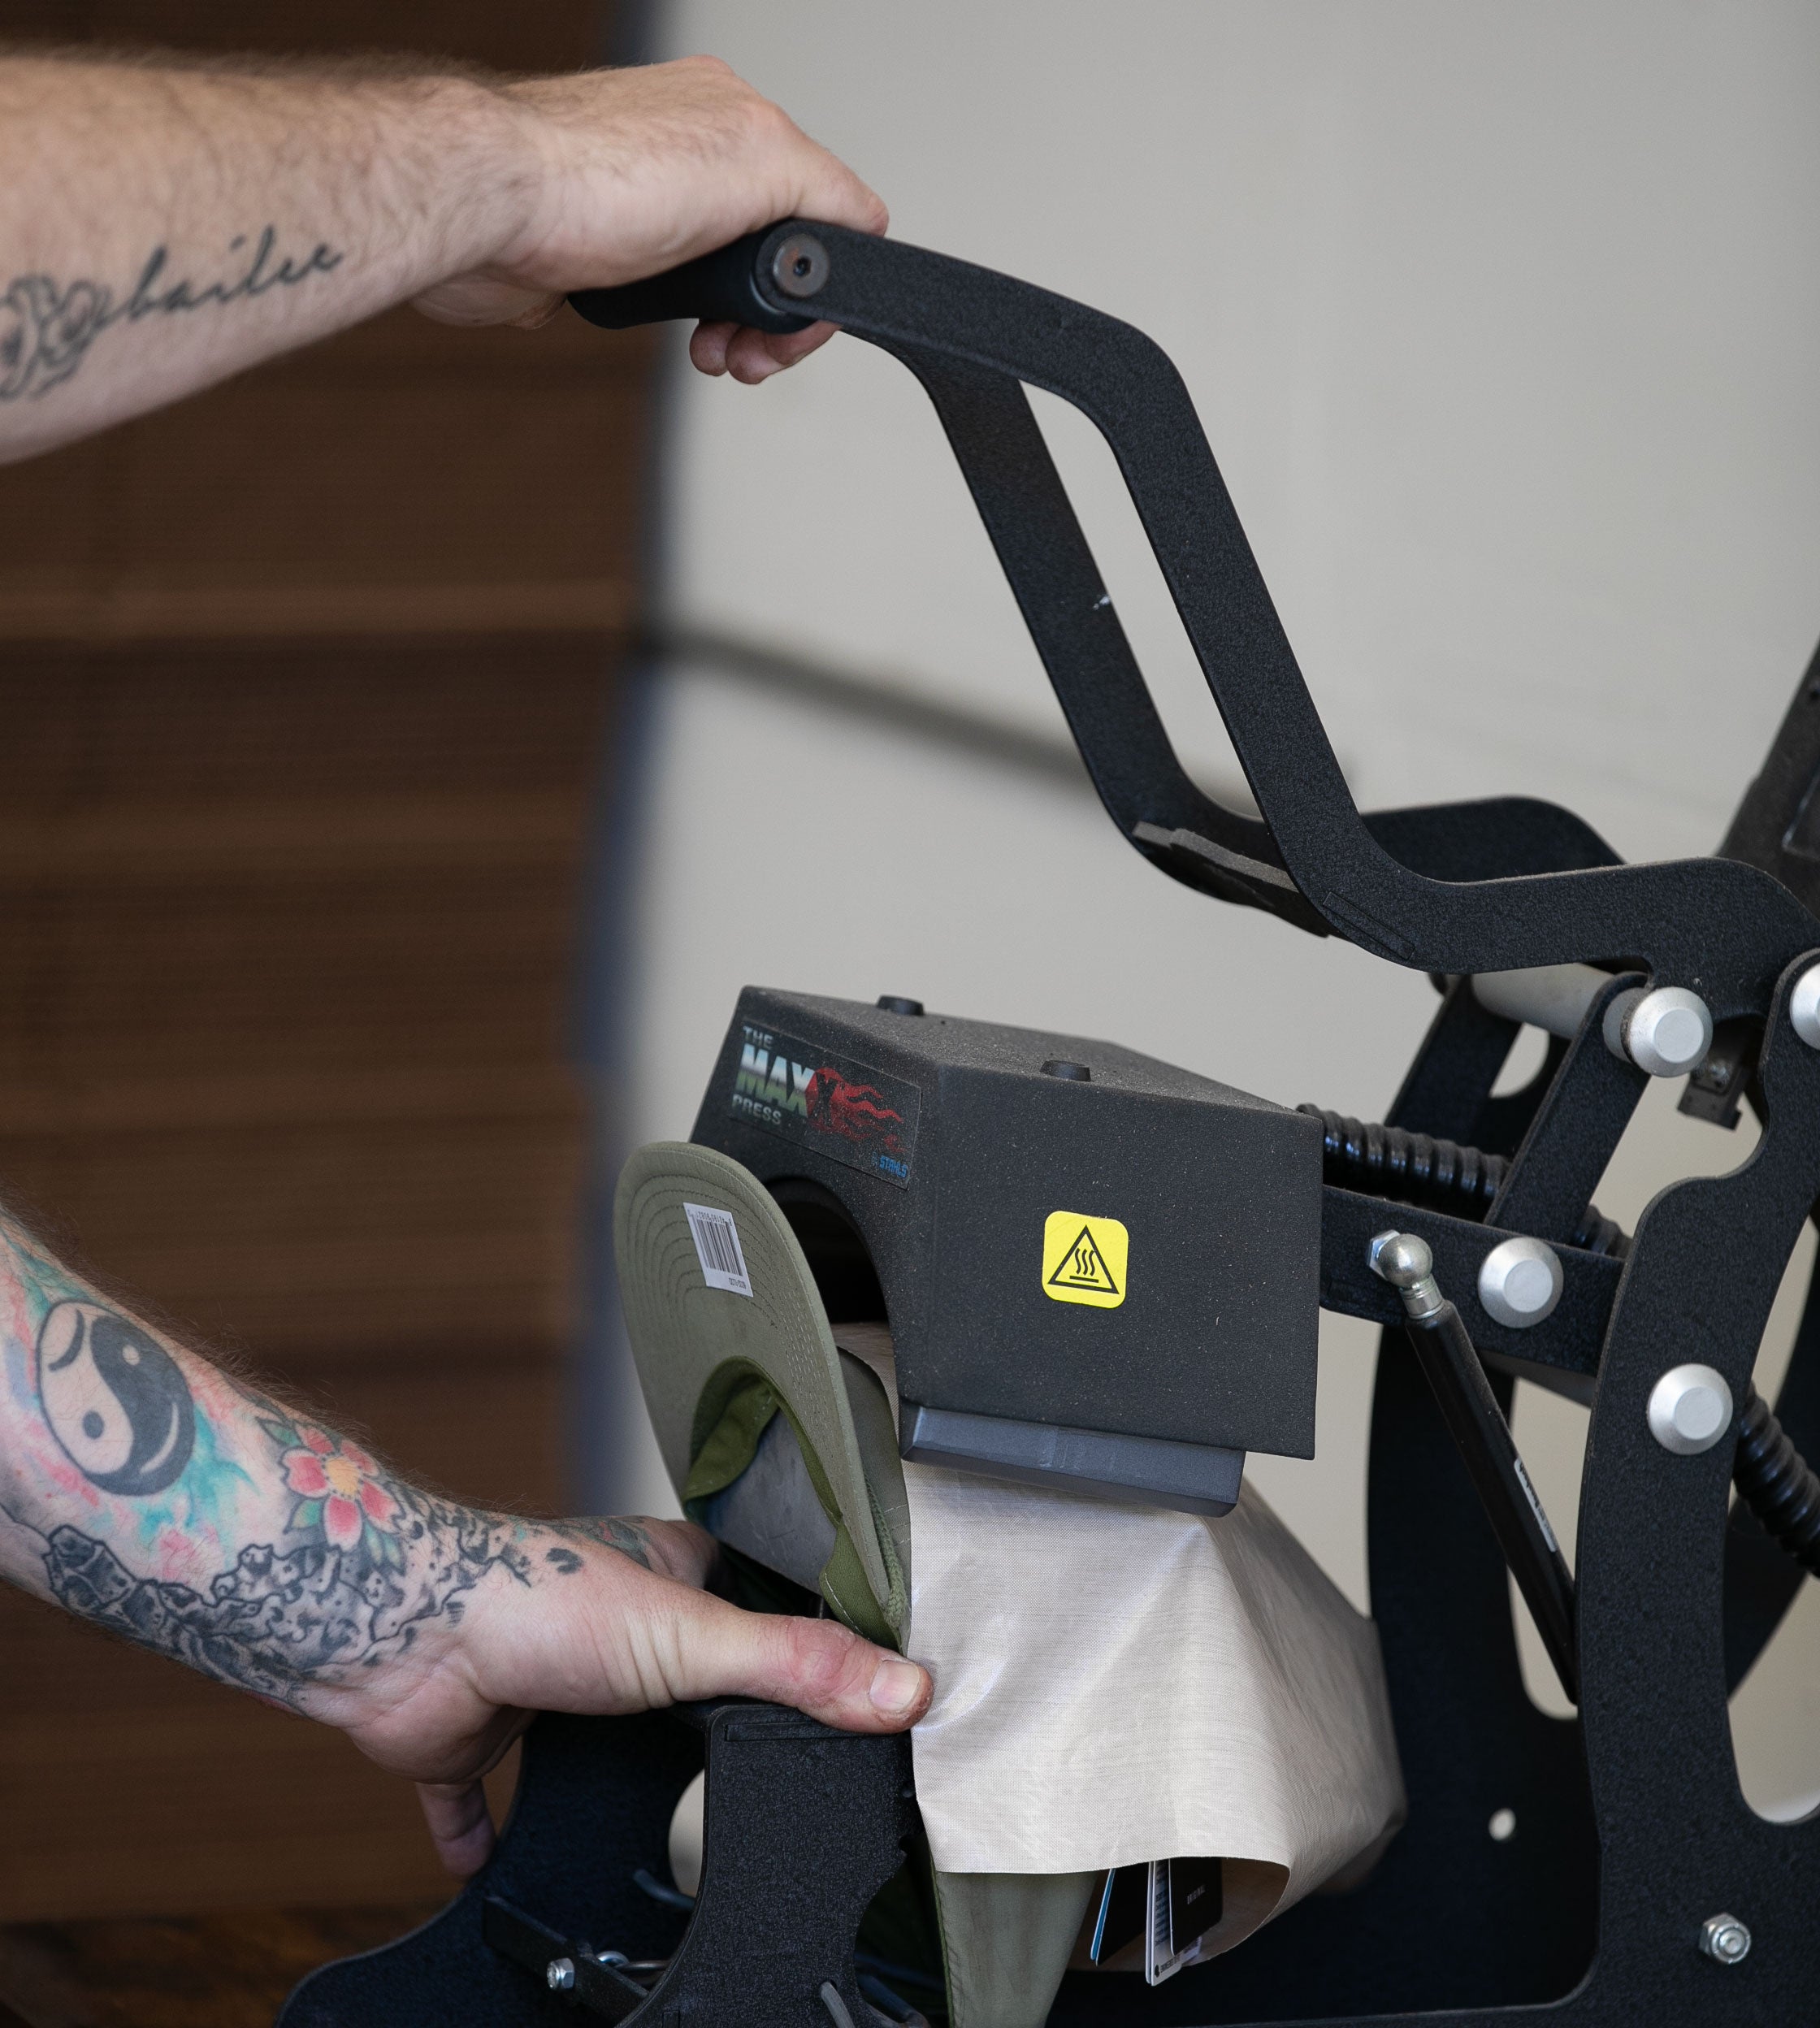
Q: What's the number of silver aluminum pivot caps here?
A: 4